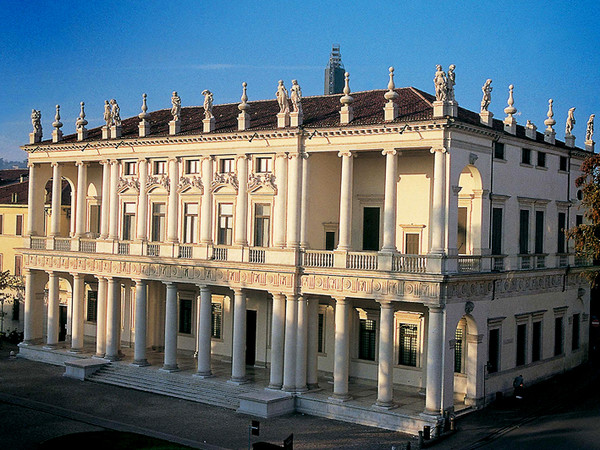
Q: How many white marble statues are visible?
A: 12